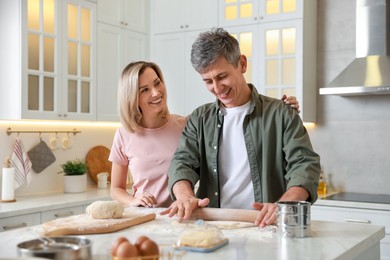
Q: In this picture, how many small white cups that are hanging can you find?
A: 2